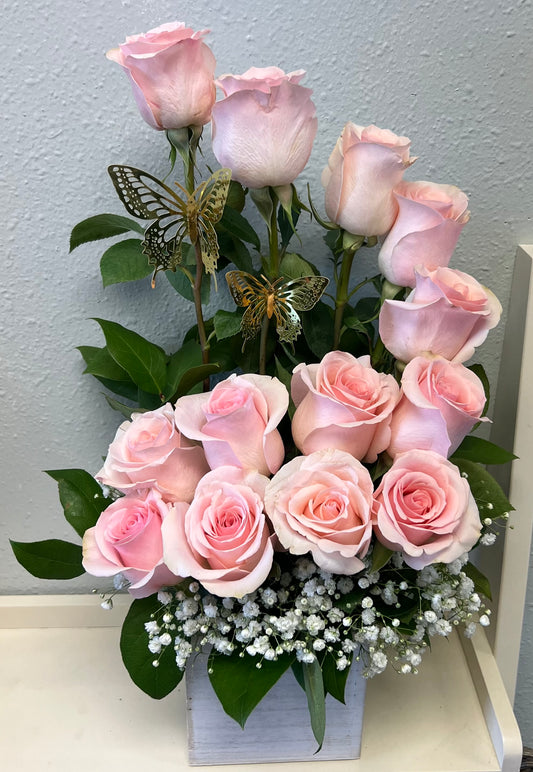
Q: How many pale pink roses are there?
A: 13